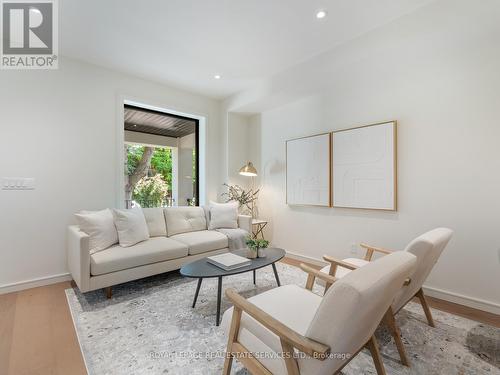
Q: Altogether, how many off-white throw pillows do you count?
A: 3